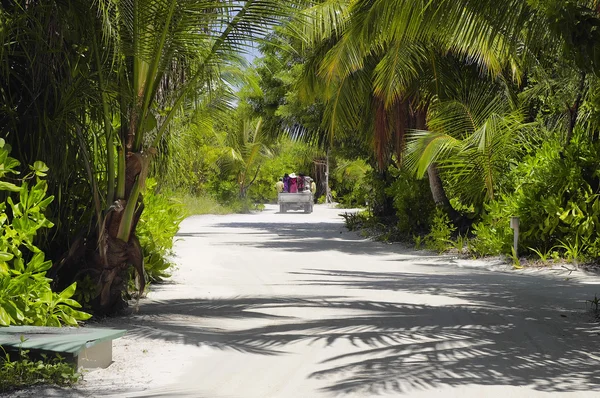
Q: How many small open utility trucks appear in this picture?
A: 1